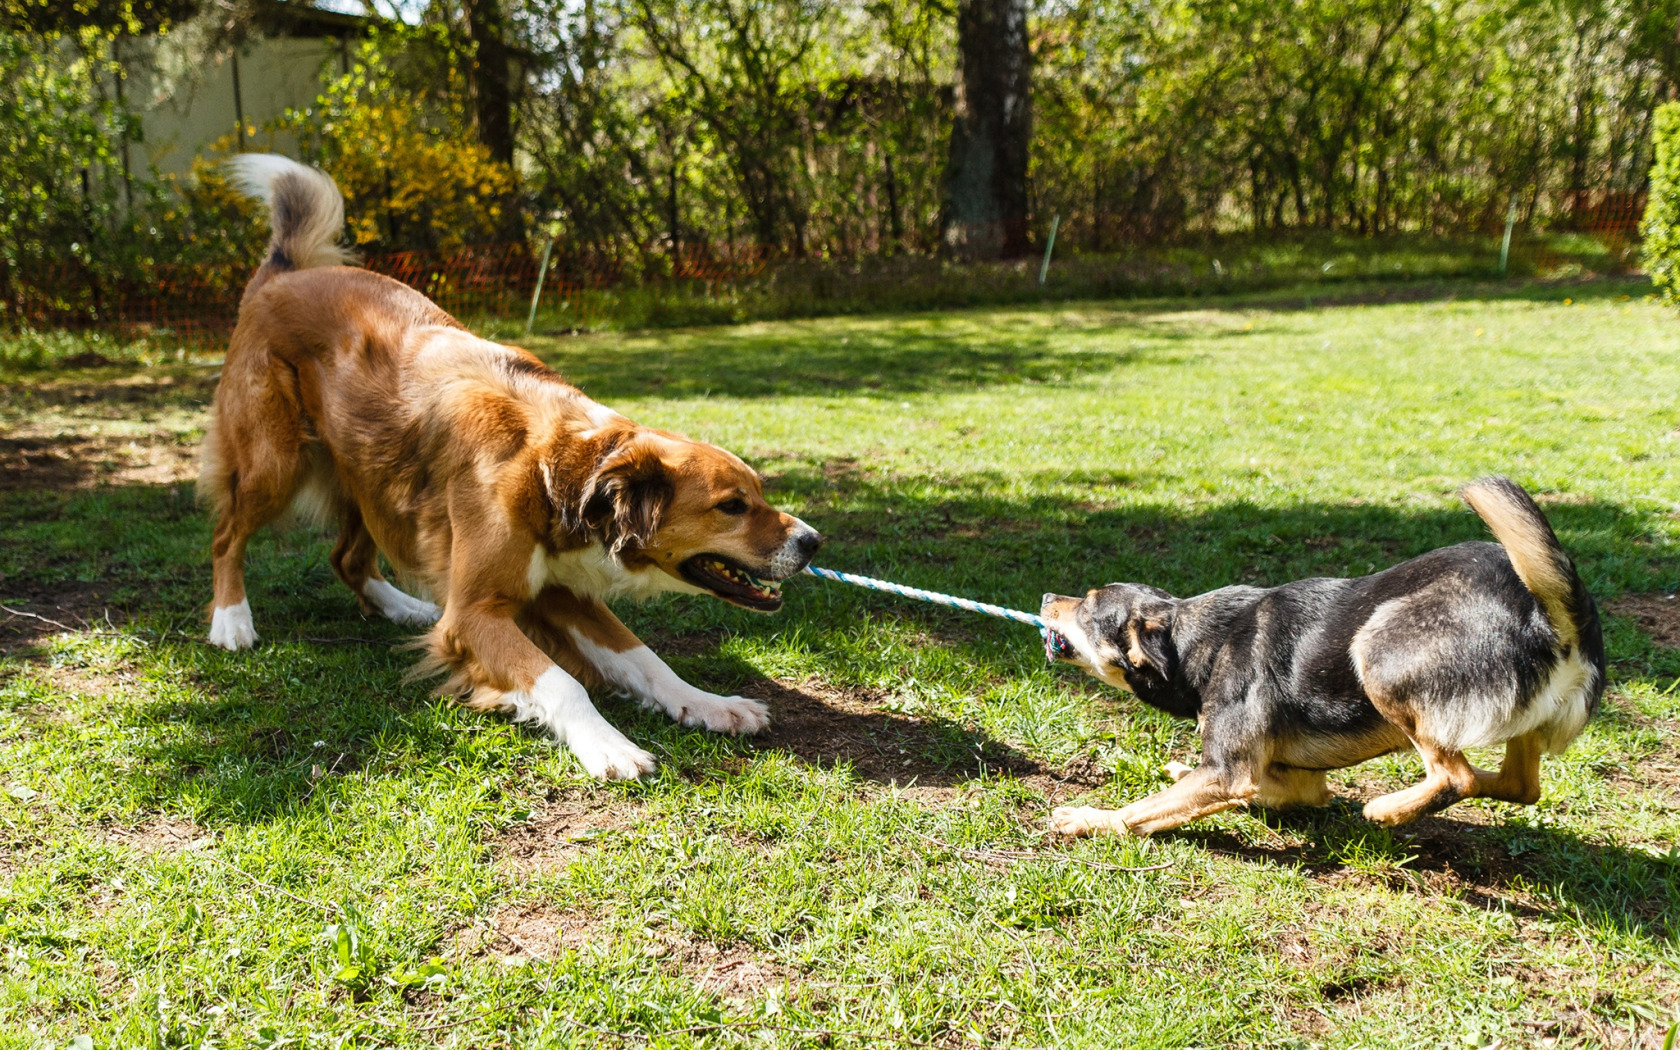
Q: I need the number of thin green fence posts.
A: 3